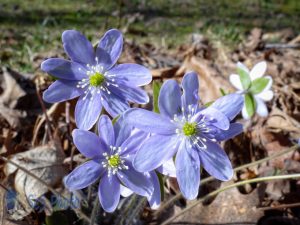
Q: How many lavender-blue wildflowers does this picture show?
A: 3